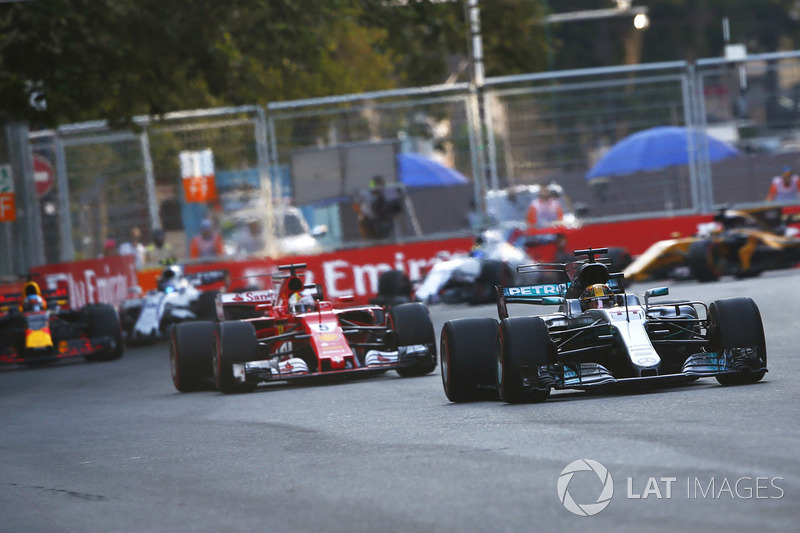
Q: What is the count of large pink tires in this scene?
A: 0